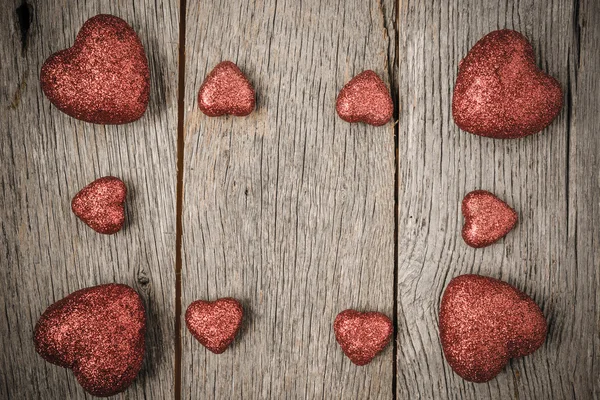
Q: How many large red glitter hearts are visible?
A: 4